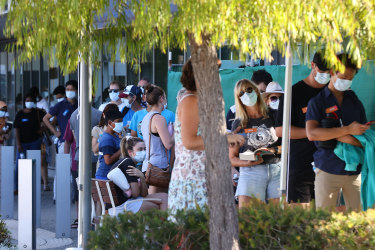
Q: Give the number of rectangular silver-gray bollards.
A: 4